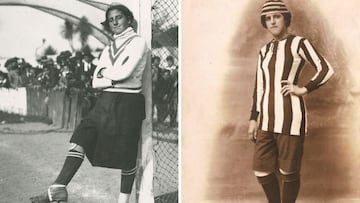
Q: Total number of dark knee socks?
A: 4